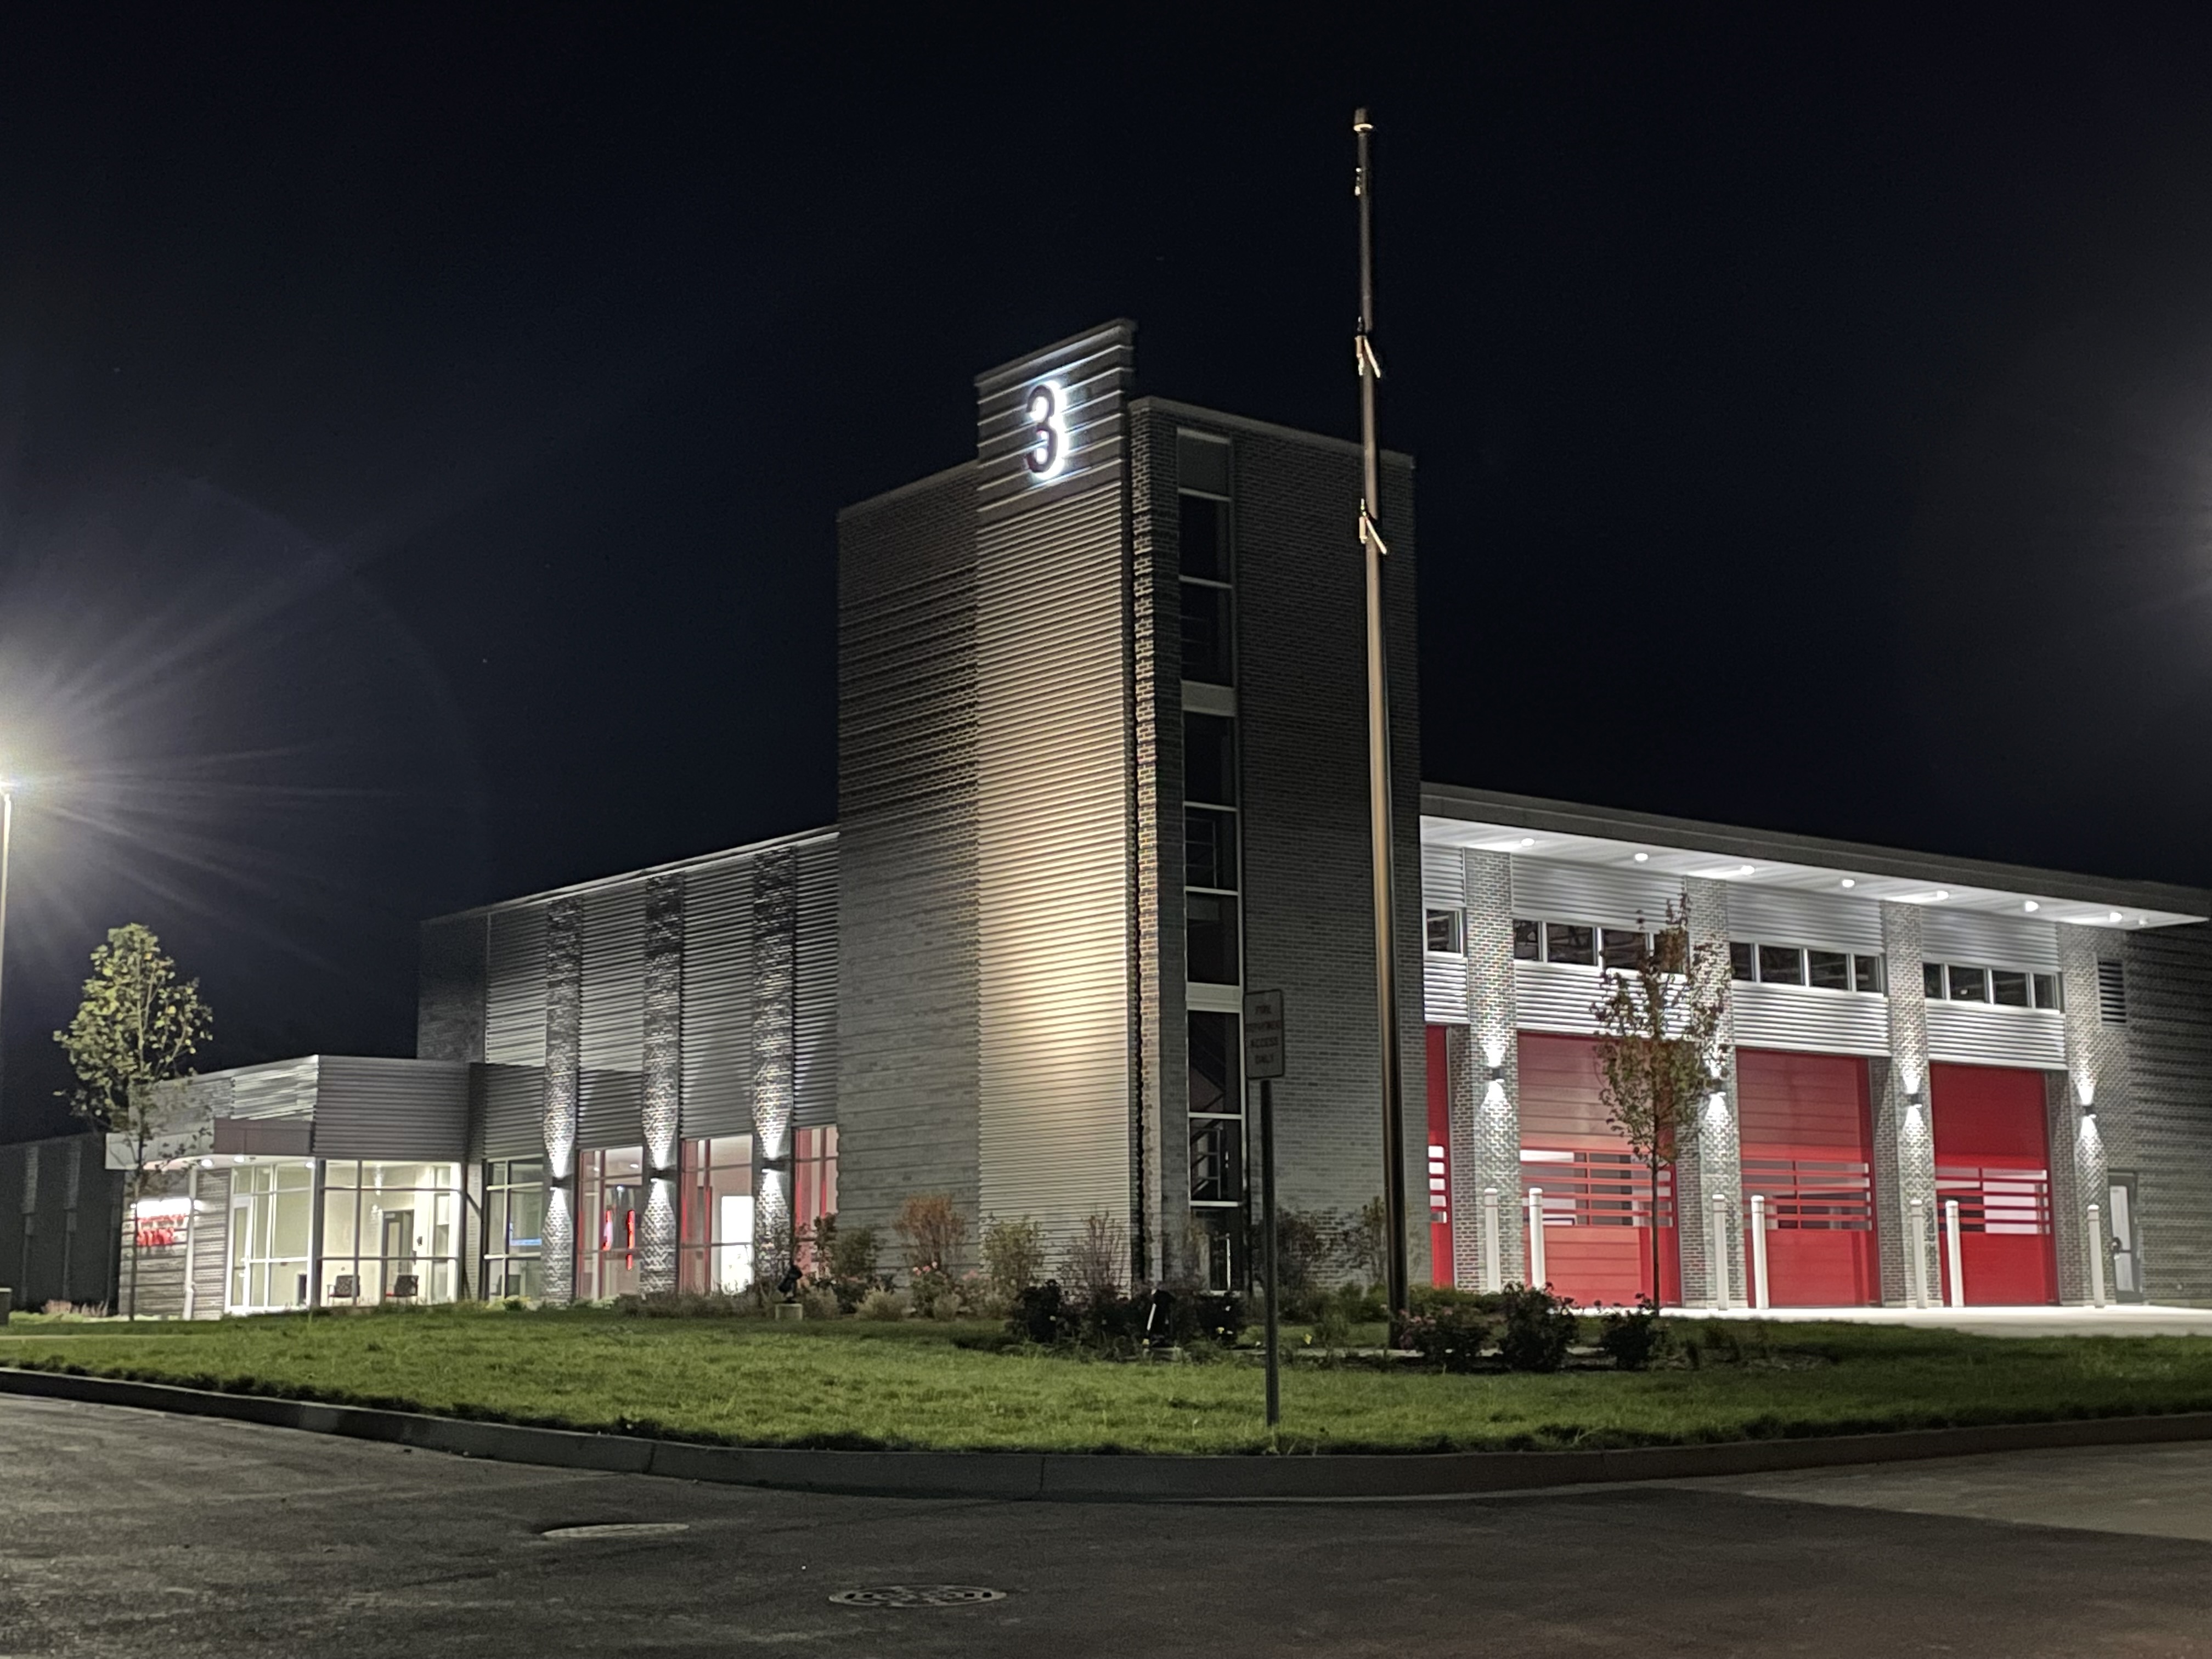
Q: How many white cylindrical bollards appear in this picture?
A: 7